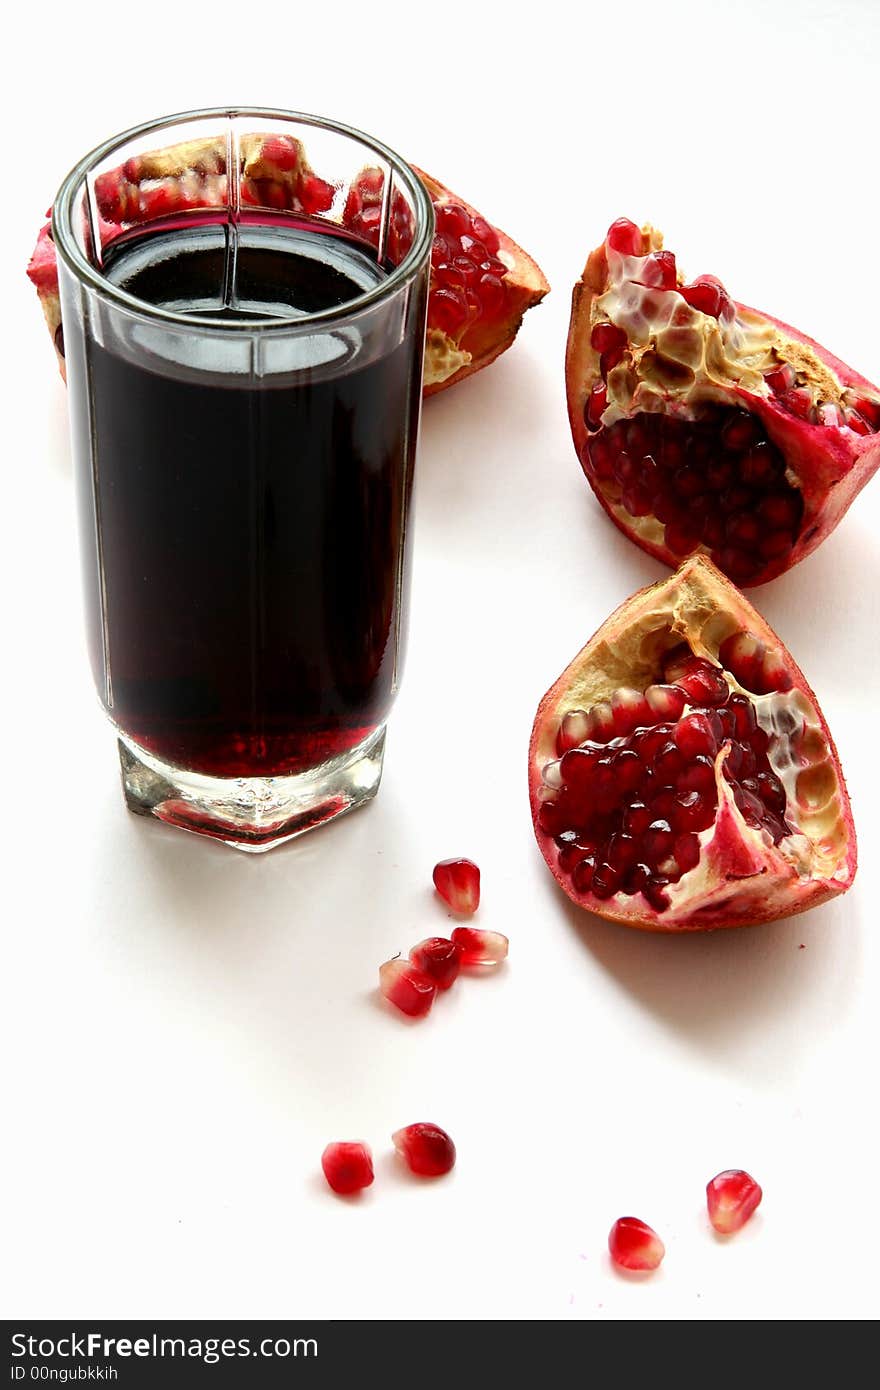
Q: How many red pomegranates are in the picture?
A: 3